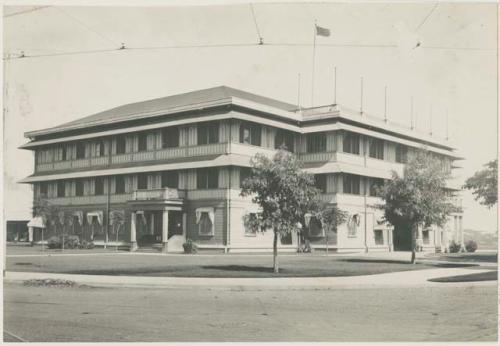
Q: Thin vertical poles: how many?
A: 8